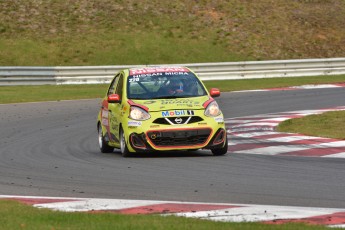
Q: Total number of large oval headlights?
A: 2